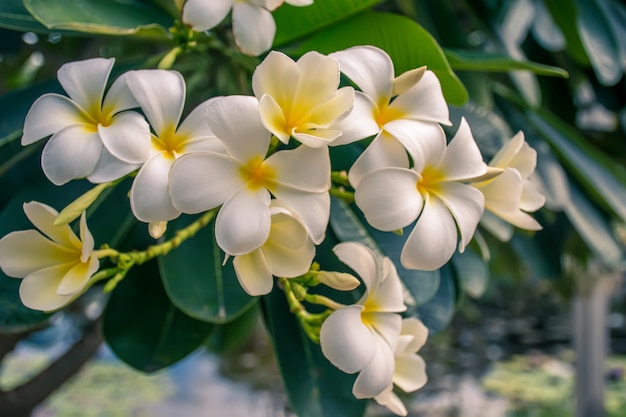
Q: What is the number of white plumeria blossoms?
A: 12